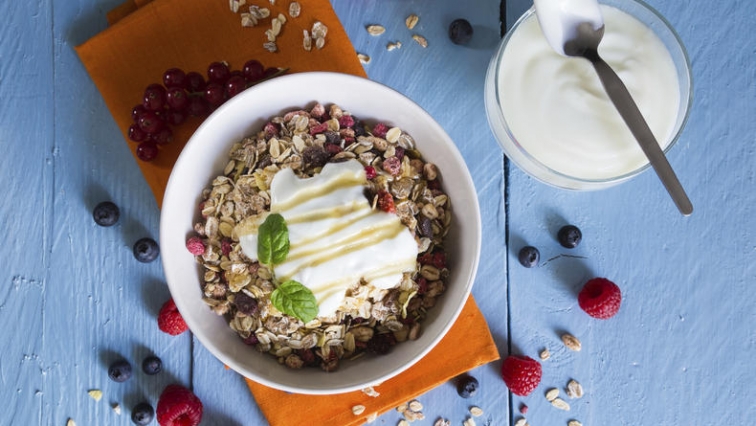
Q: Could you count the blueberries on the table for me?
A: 9